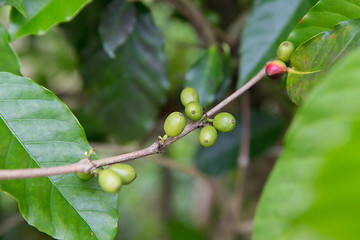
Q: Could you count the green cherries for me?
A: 9